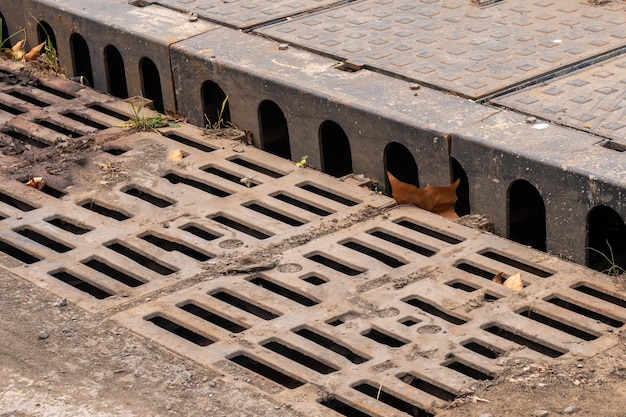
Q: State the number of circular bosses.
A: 4